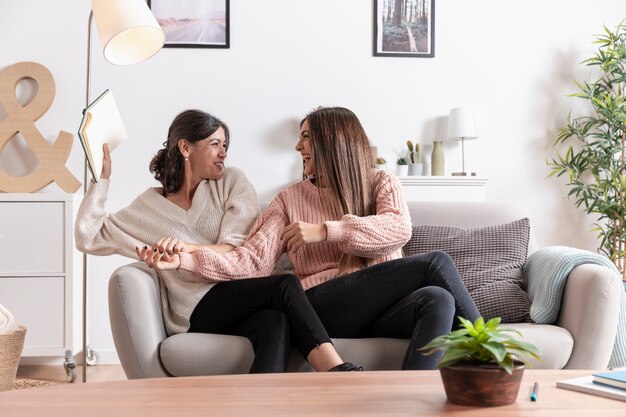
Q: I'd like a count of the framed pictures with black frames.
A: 2